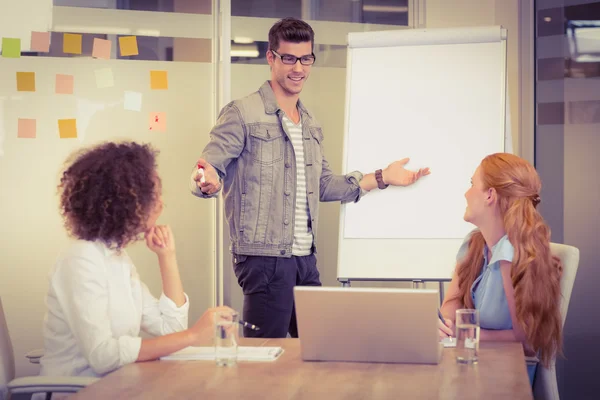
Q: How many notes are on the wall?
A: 13